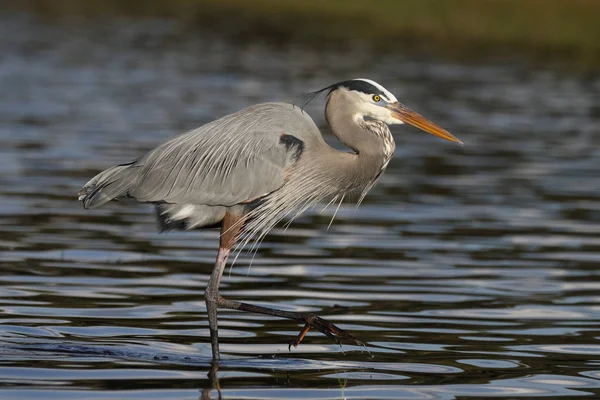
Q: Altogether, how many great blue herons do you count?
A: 1